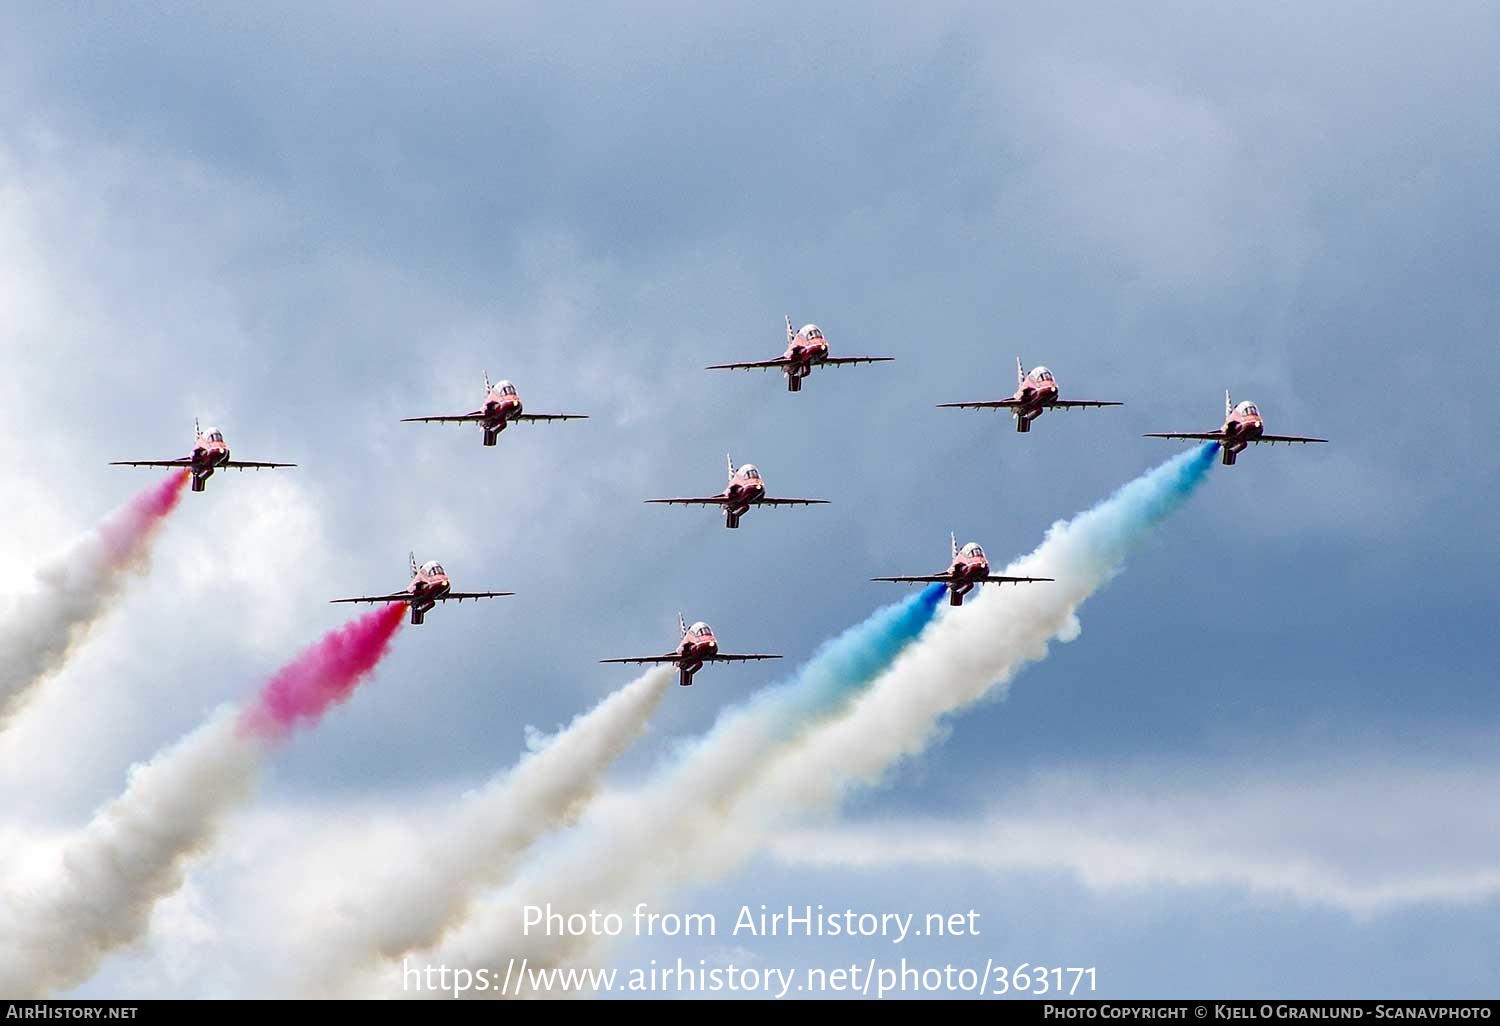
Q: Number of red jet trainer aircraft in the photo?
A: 9